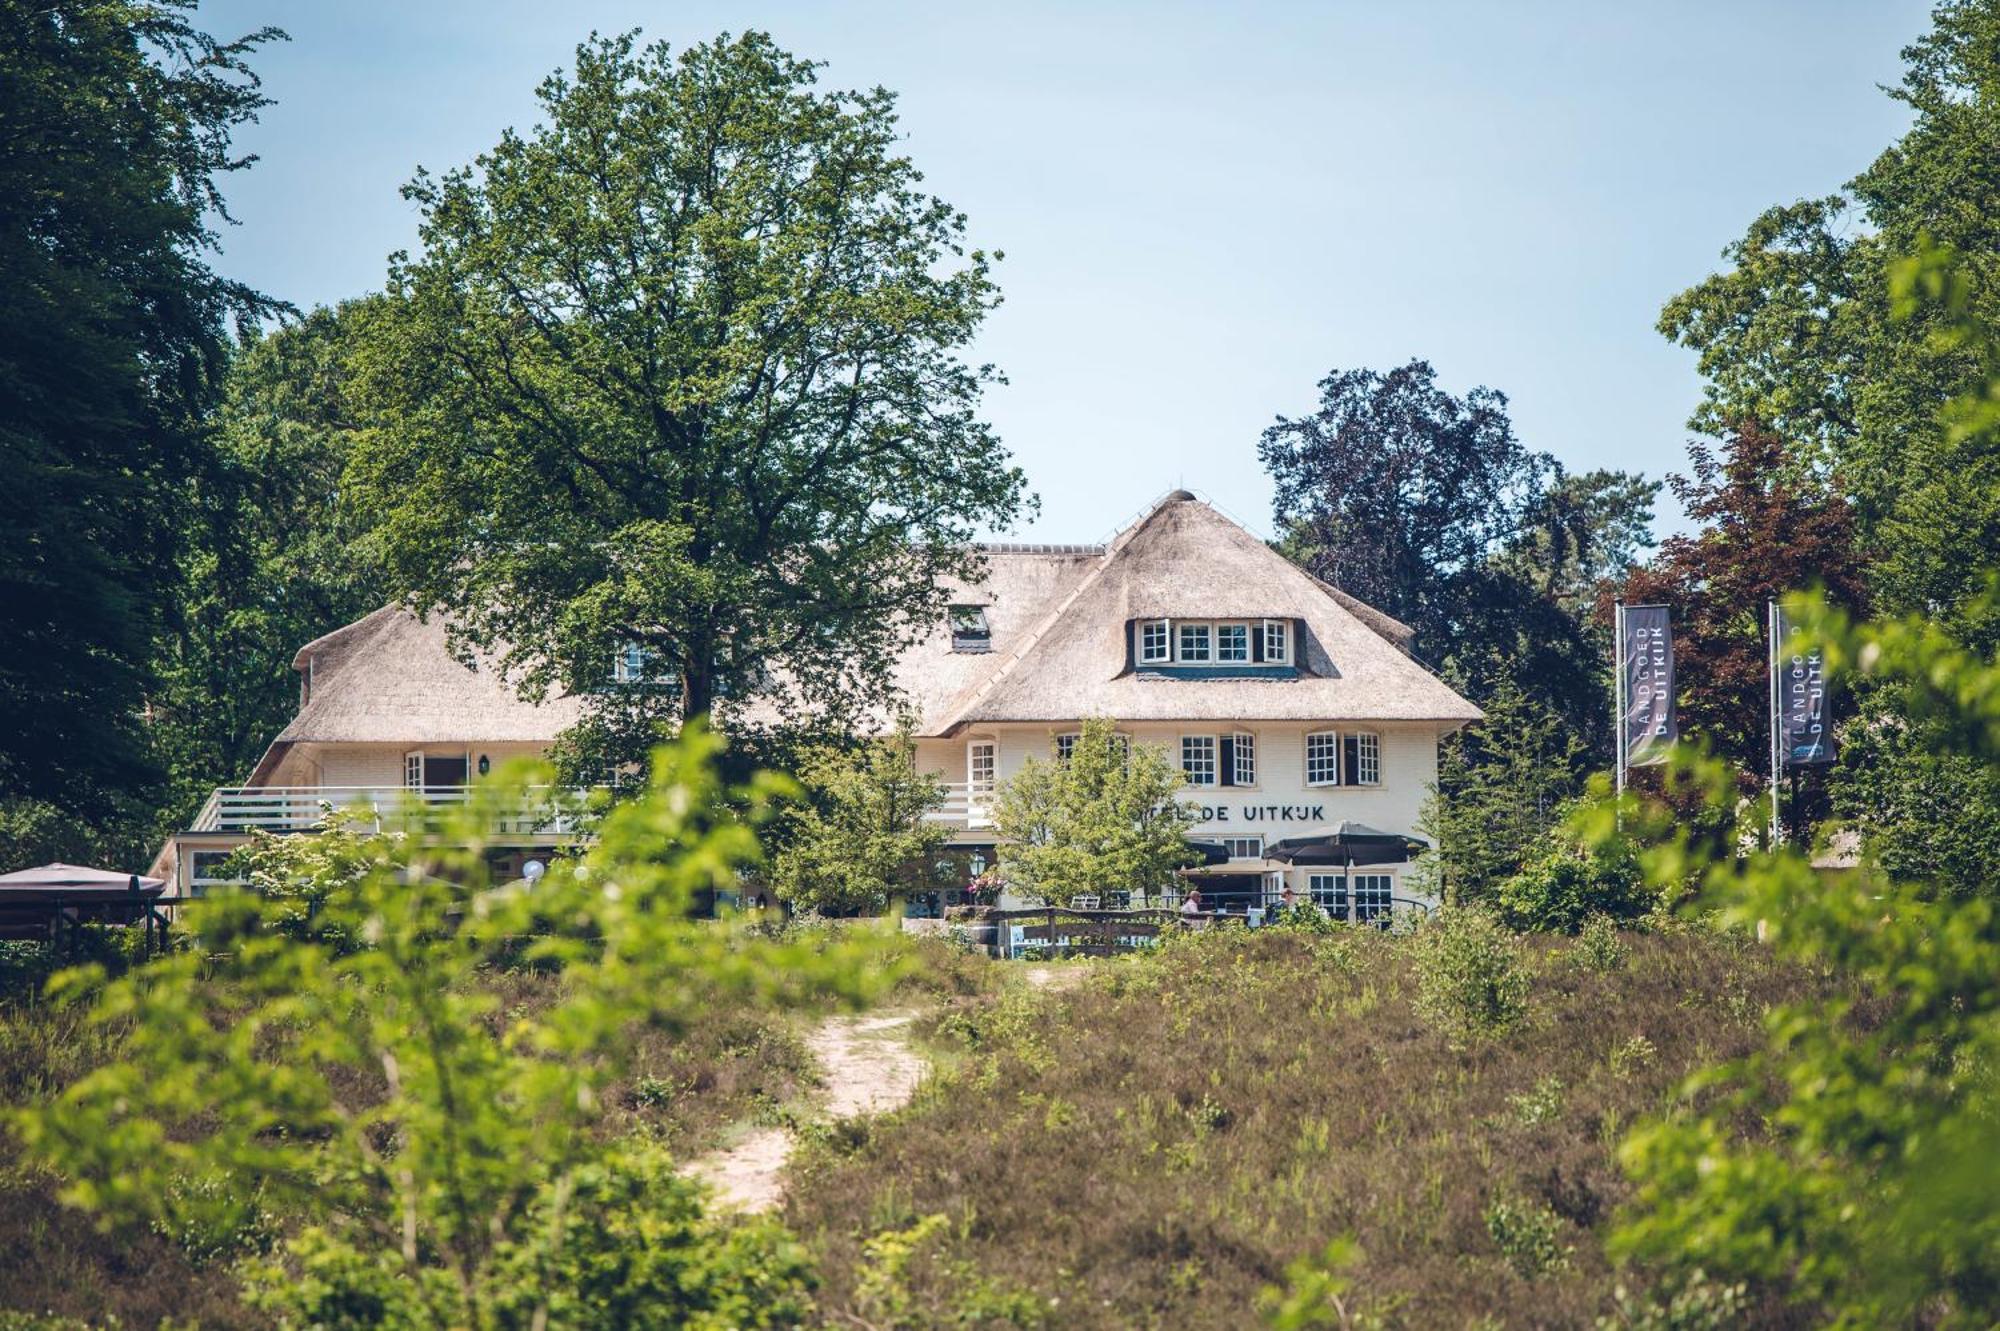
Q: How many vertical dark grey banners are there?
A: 2